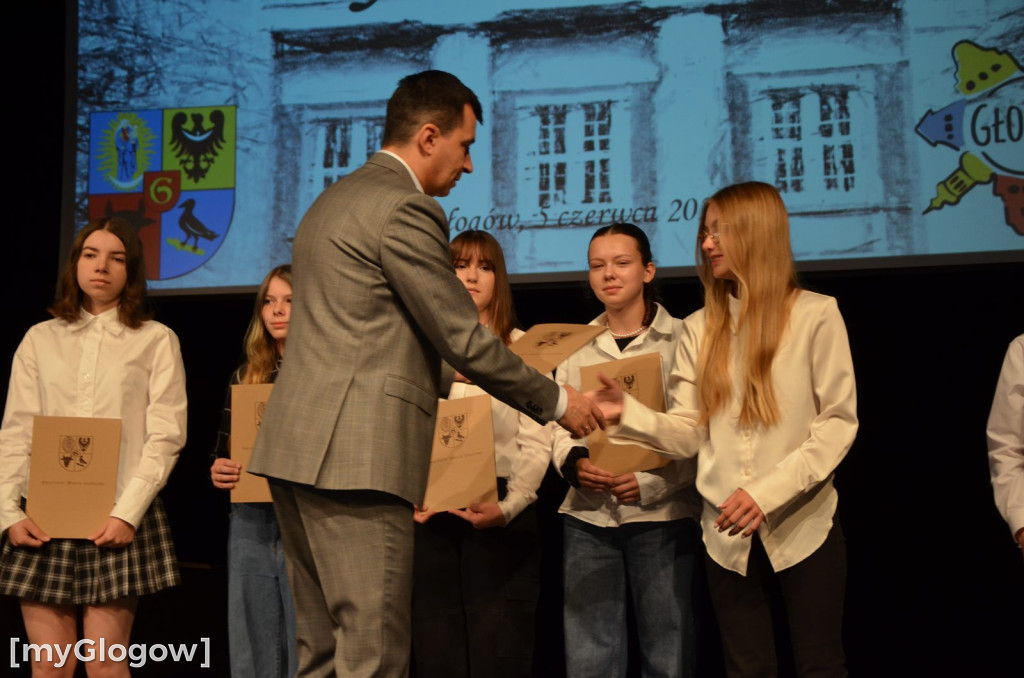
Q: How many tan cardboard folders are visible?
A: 5